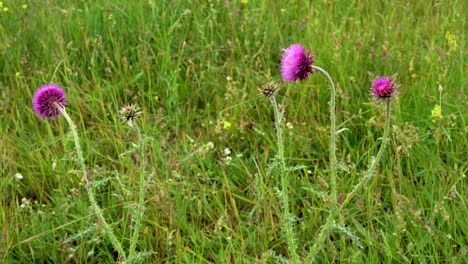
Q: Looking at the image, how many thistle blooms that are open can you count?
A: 3